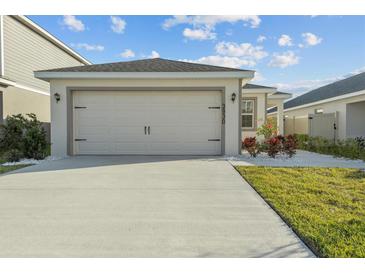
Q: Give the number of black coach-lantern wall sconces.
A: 2